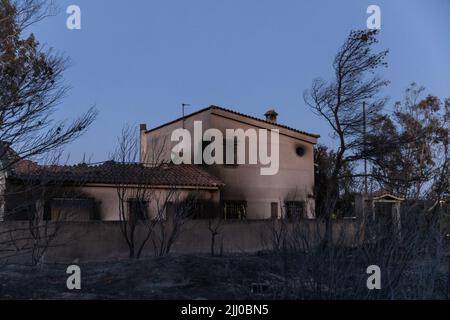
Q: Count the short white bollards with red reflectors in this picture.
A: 0